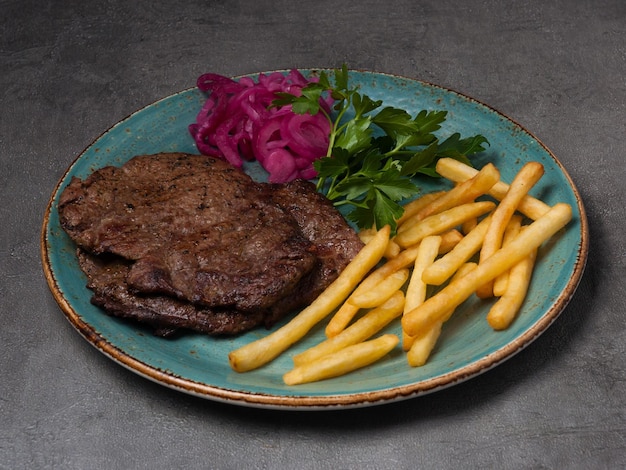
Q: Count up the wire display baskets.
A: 0